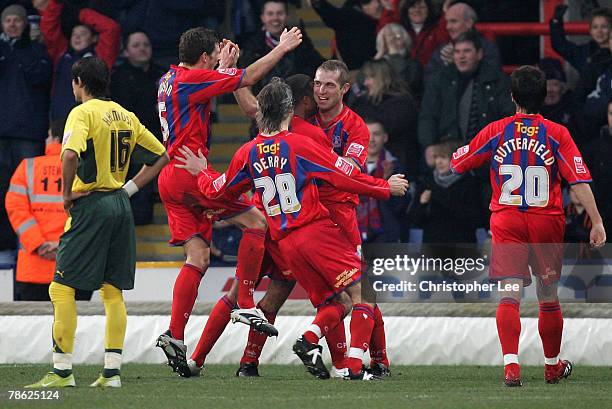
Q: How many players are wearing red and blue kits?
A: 5